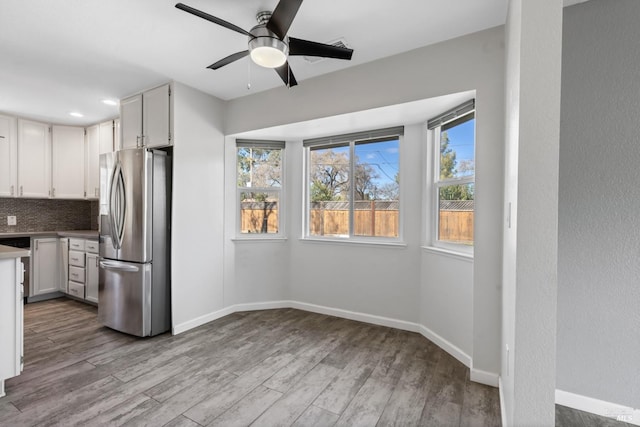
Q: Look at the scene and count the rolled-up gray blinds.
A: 3